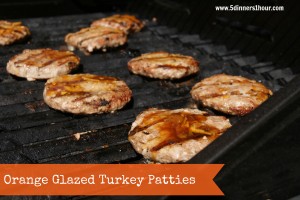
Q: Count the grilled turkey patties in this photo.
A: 8